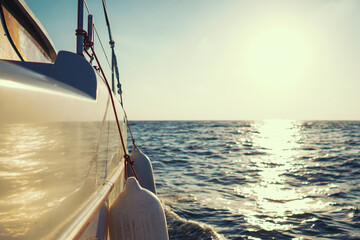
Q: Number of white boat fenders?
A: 2